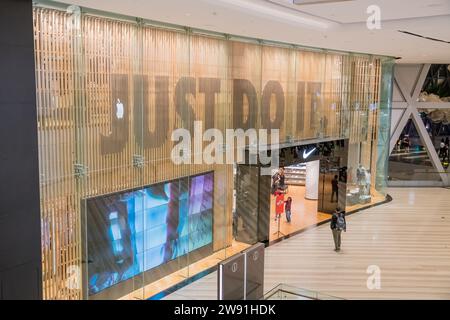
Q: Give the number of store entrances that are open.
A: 1